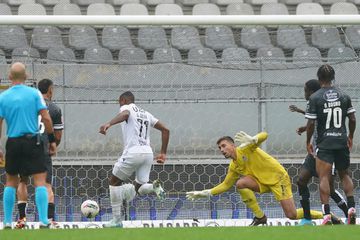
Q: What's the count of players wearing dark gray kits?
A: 3